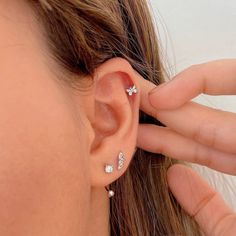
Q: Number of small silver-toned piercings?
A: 3